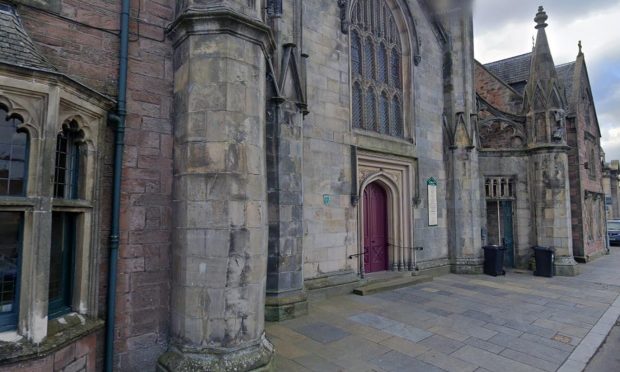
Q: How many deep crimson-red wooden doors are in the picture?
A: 1